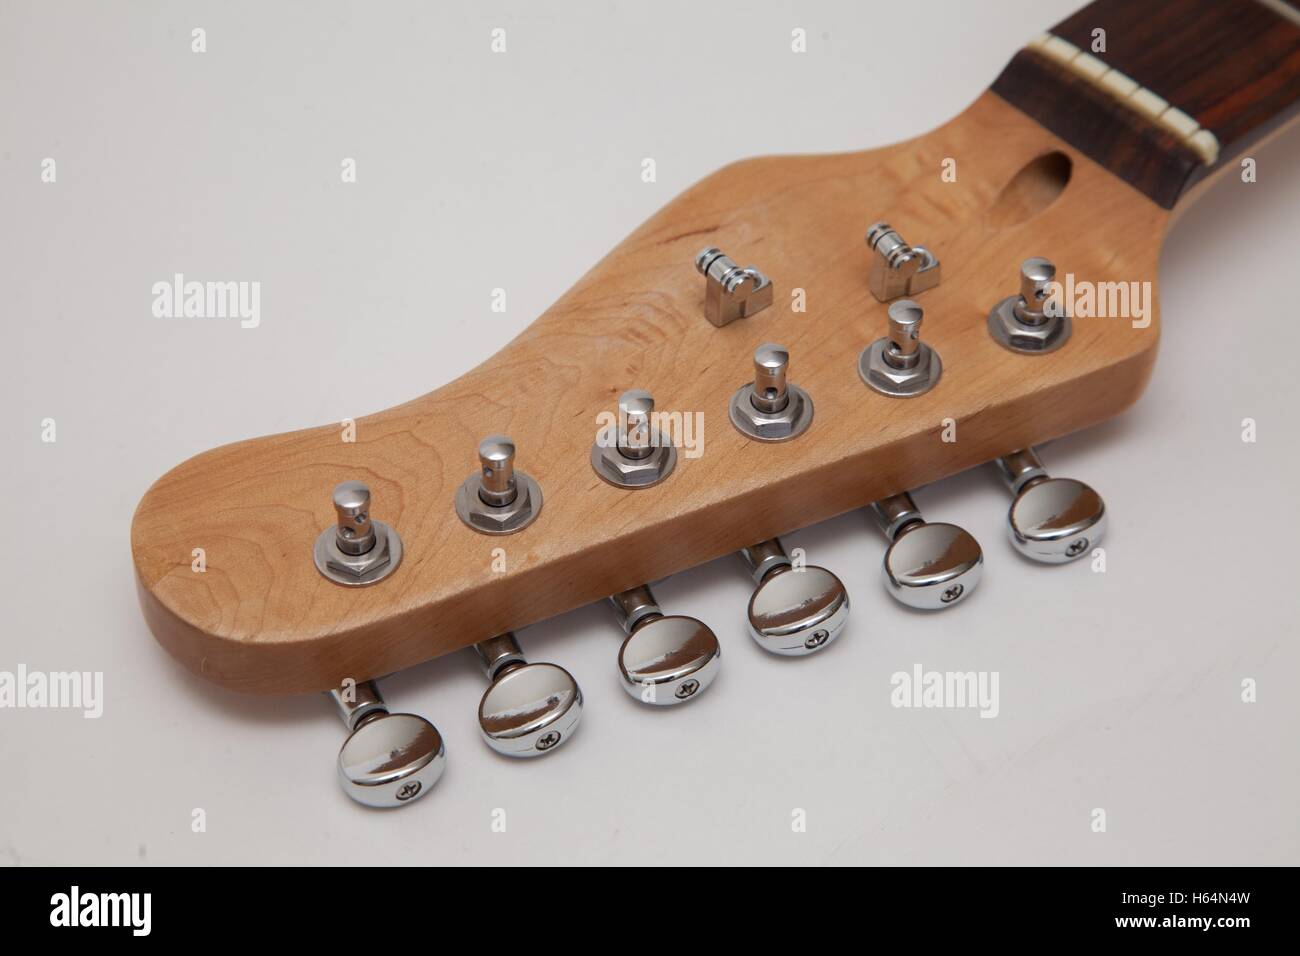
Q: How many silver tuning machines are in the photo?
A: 6